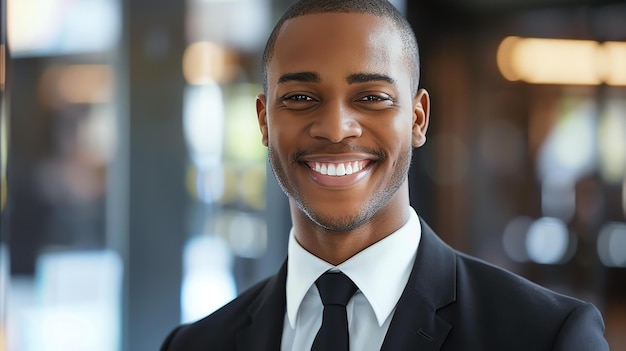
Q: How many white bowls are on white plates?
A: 0